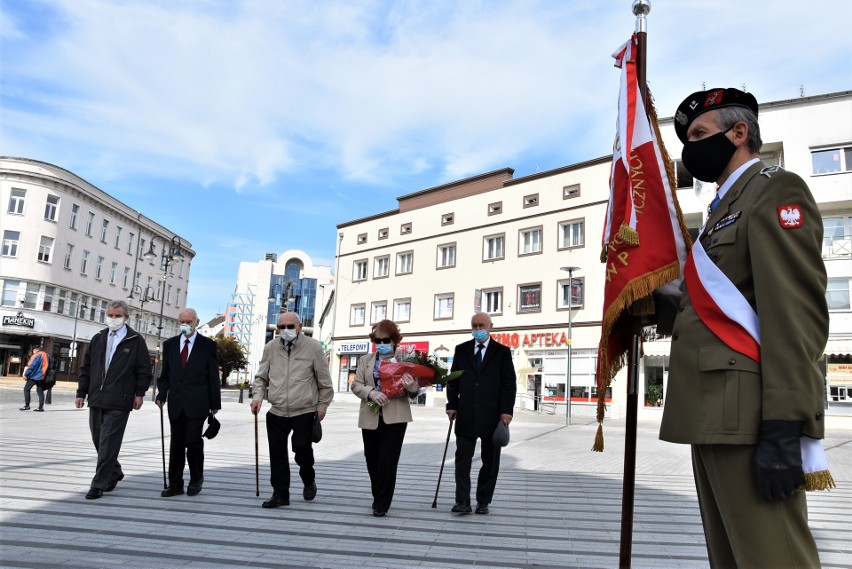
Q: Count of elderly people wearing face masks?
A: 5